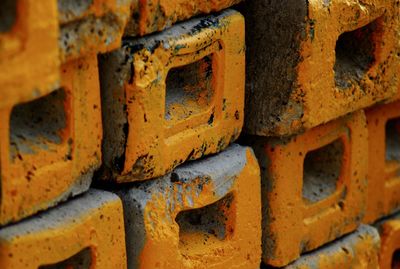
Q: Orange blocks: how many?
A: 12